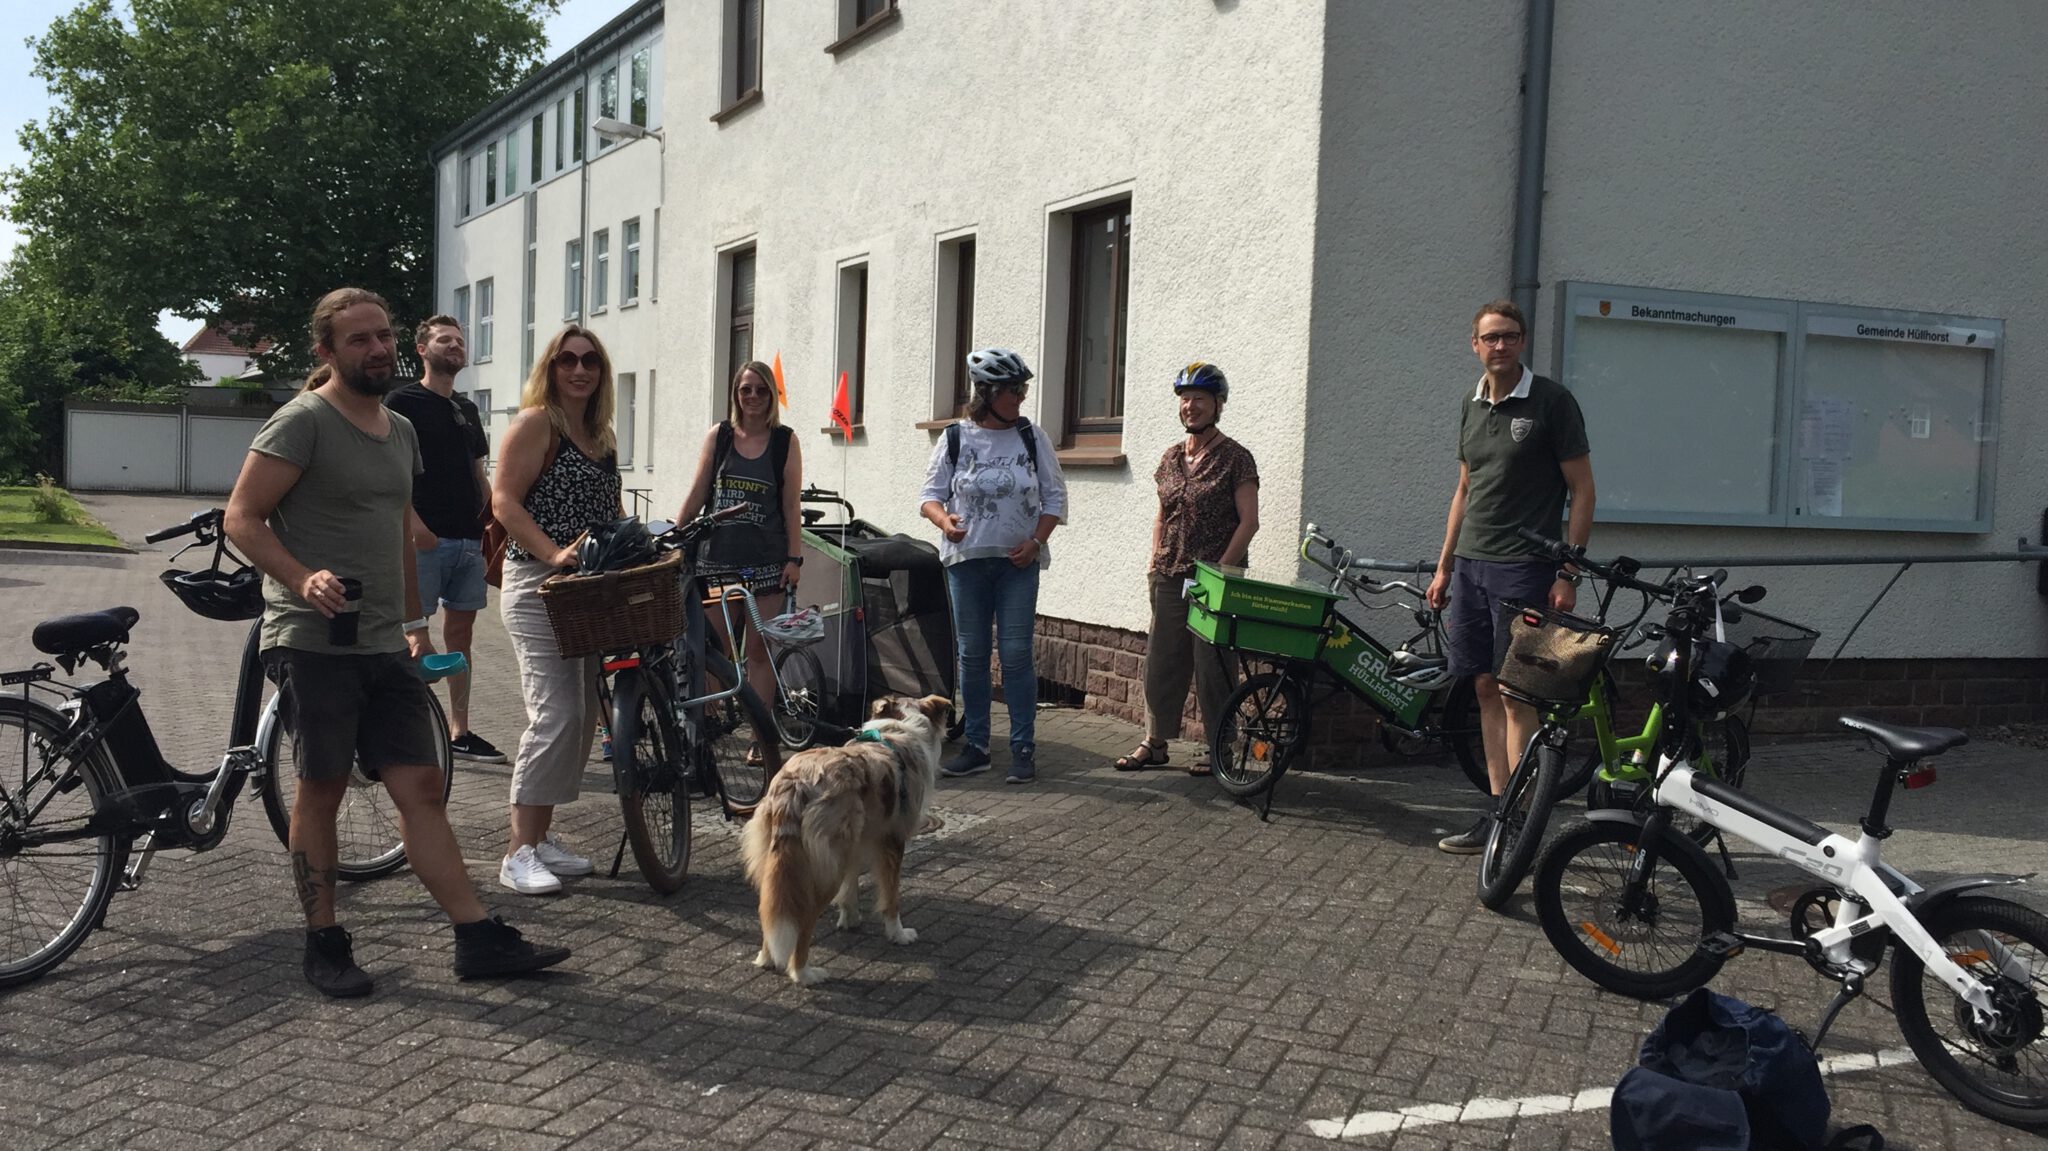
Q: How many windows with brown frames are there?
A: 6